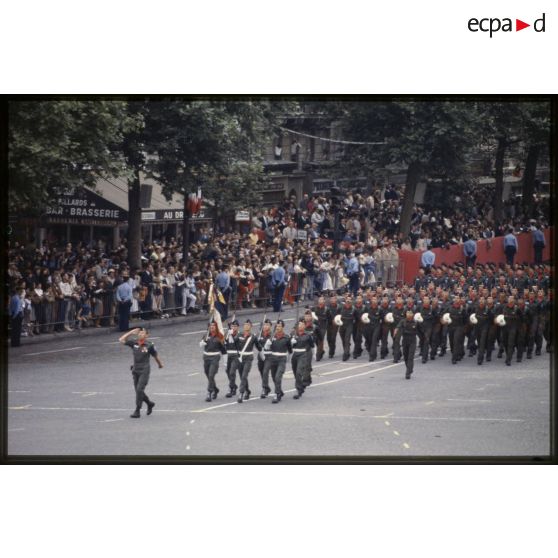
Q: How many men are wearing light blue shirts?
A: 9